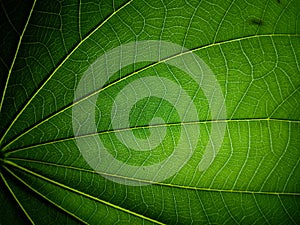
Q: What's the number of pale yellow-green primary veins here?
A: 8